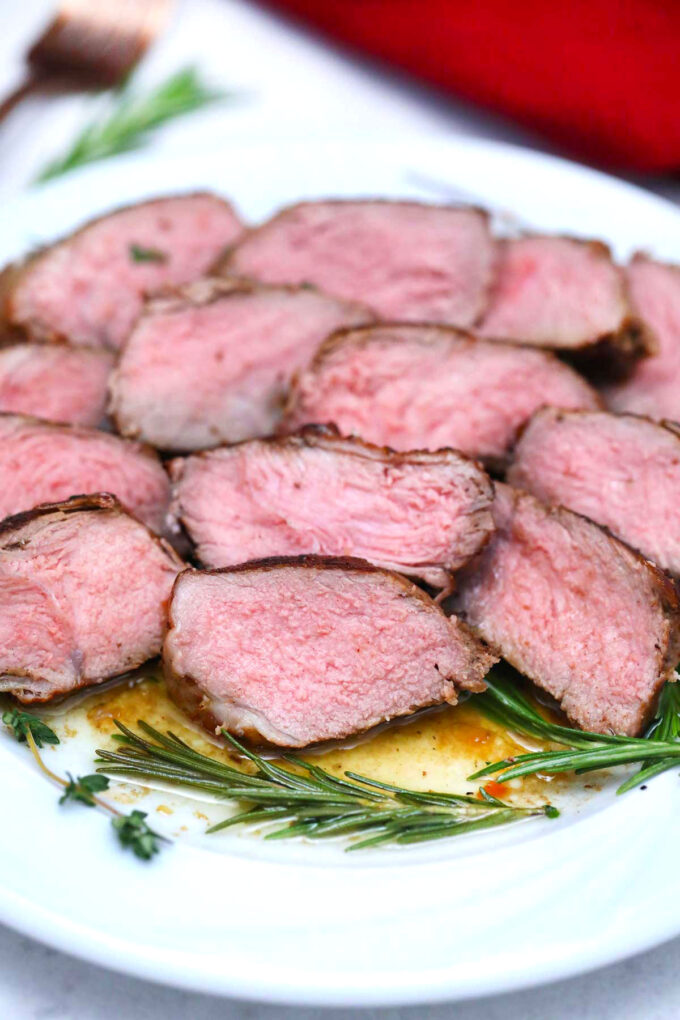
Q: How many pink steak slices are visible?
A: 13